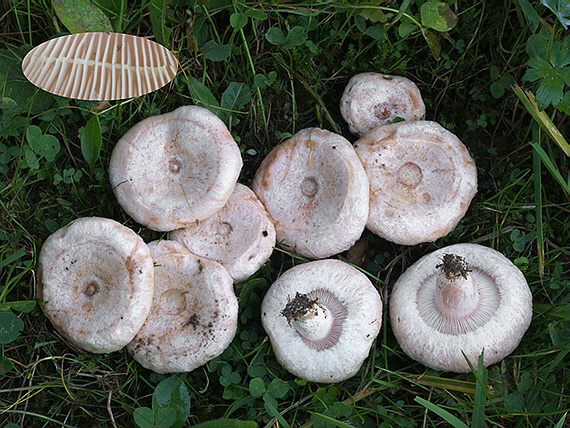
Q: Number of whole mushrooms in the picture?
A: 9